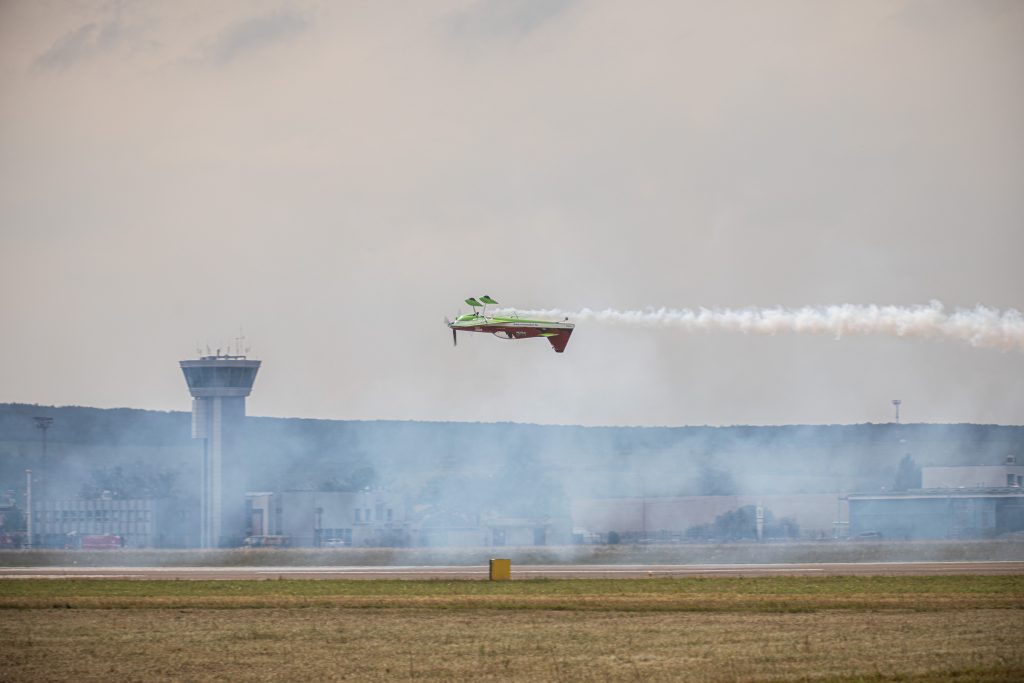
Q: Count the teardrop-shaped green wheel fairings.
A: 2